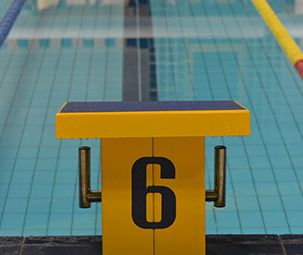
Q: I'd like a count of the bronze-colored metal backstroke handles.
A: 2